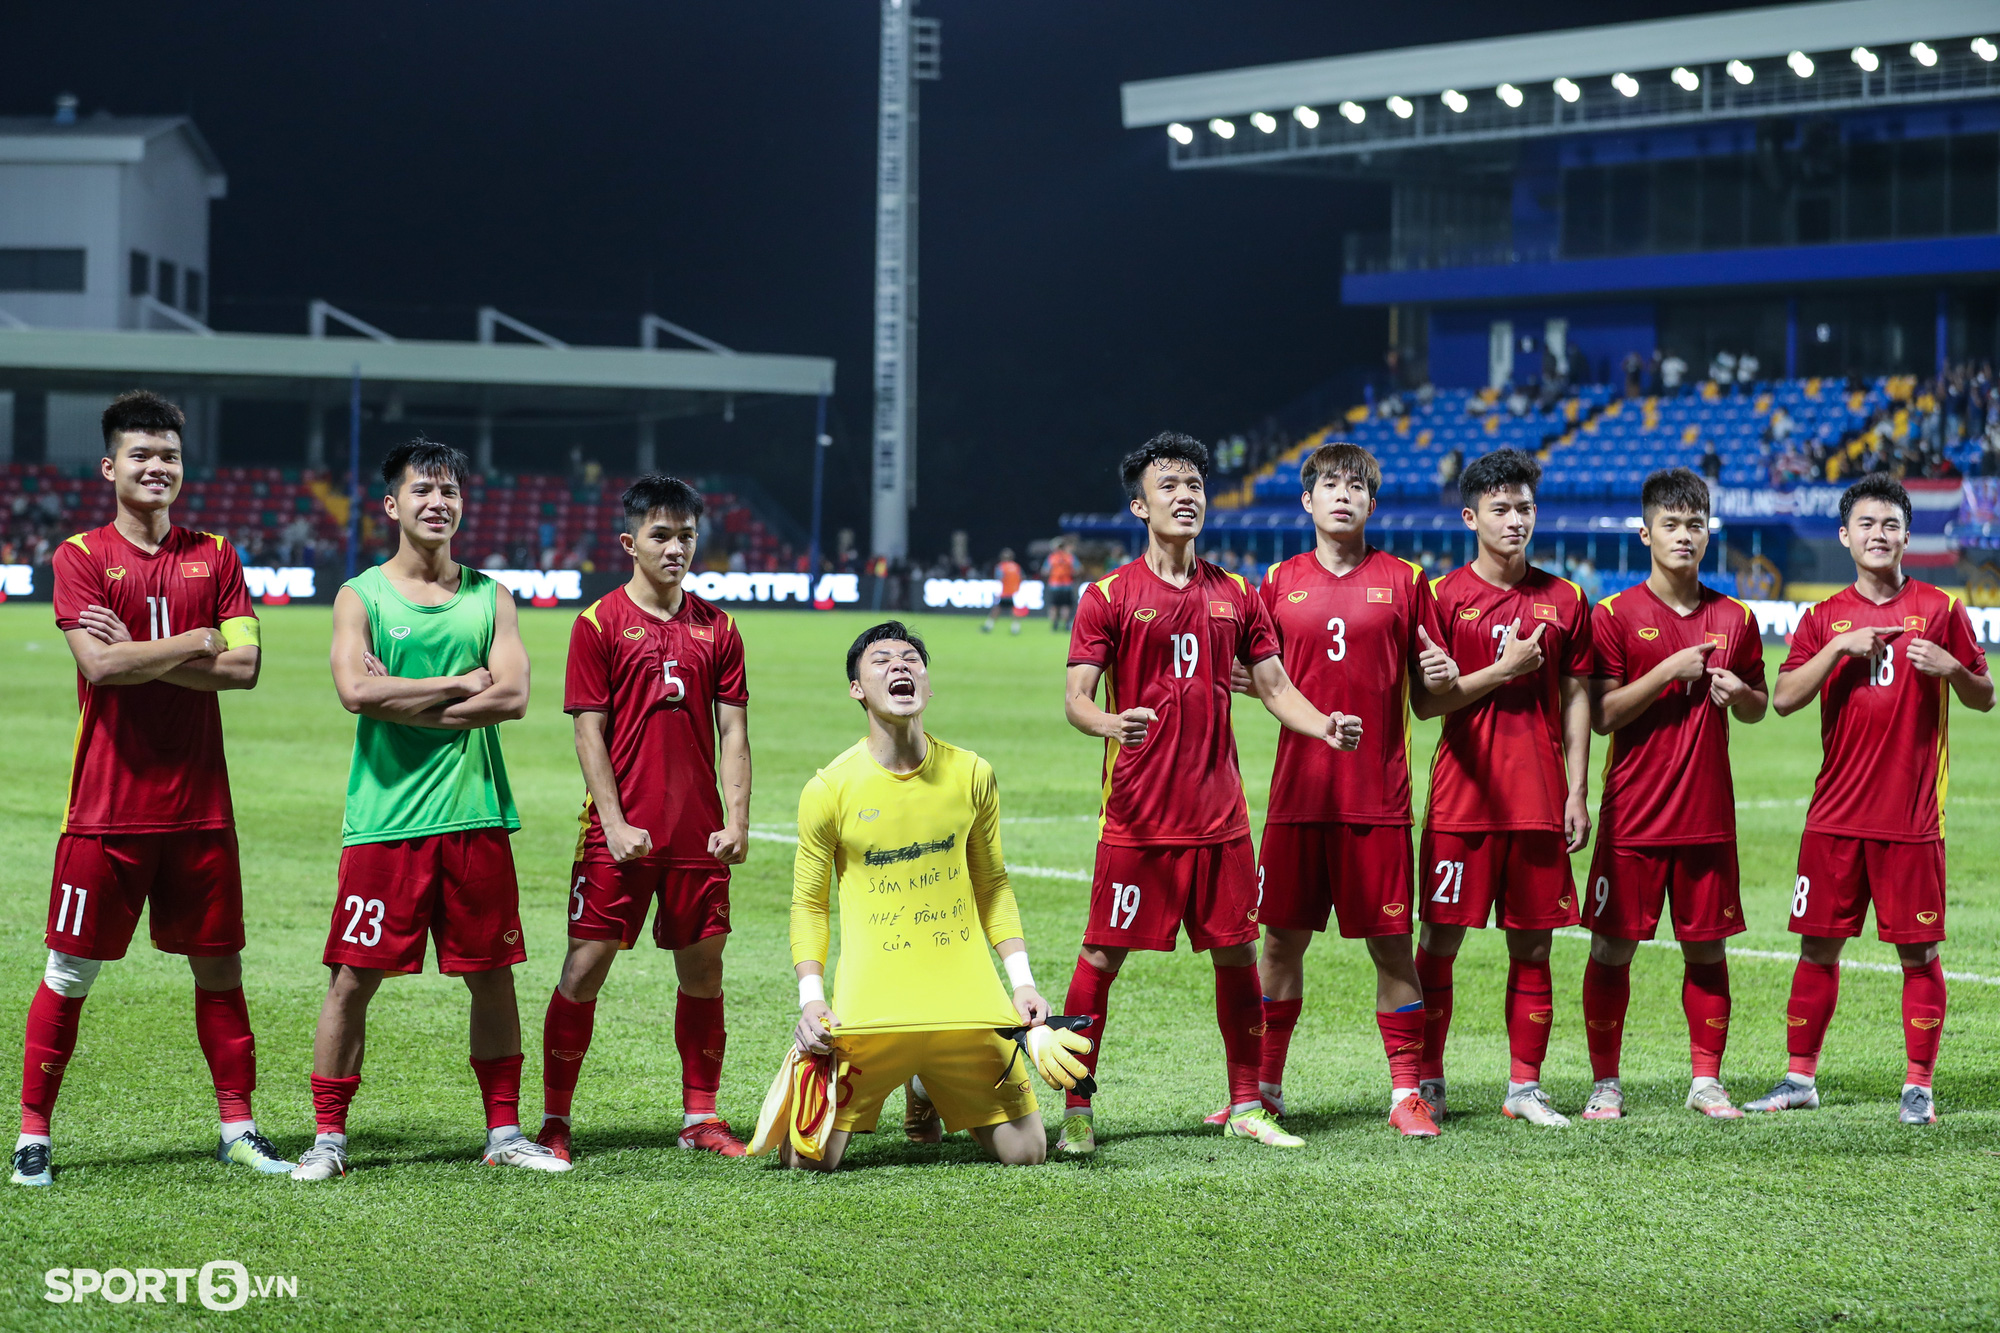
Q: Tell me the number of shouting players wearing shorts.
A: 1